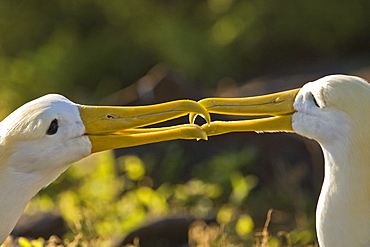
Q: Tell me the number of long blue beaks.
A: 0